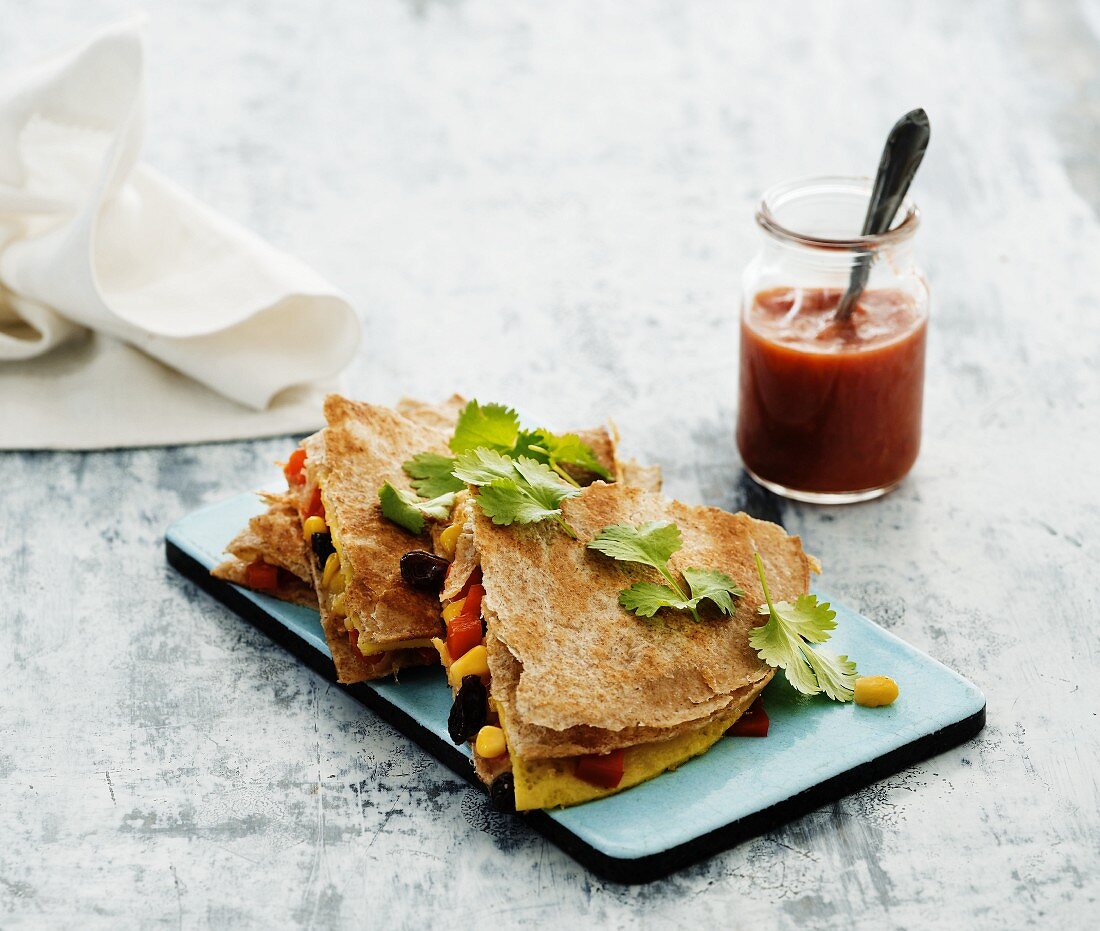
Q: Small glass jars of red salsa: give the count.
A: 1